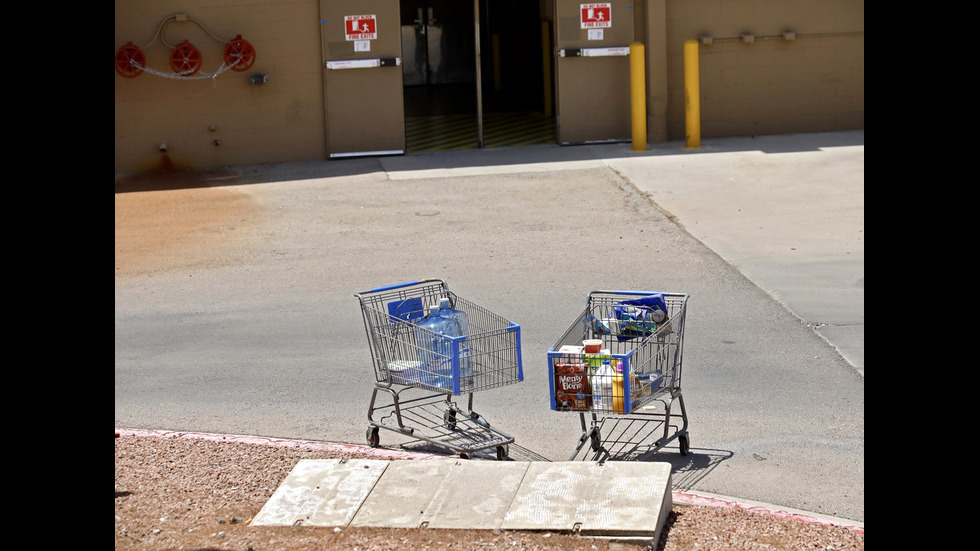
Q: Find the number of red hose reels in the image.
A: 3